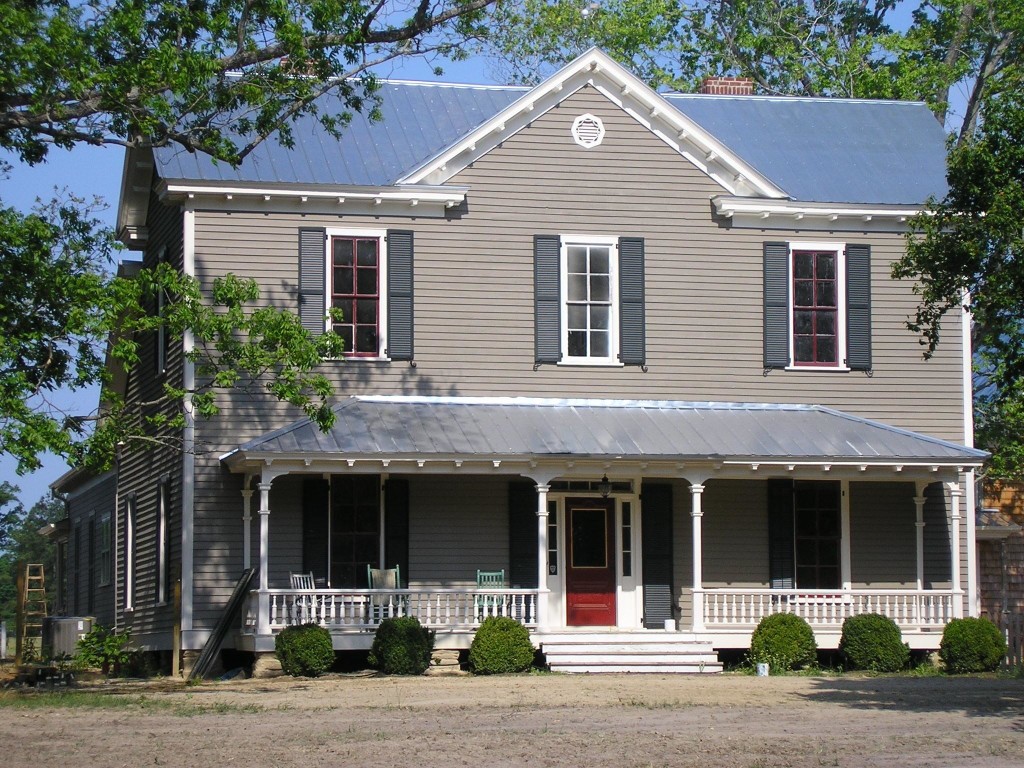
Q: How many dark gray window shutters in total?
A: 11